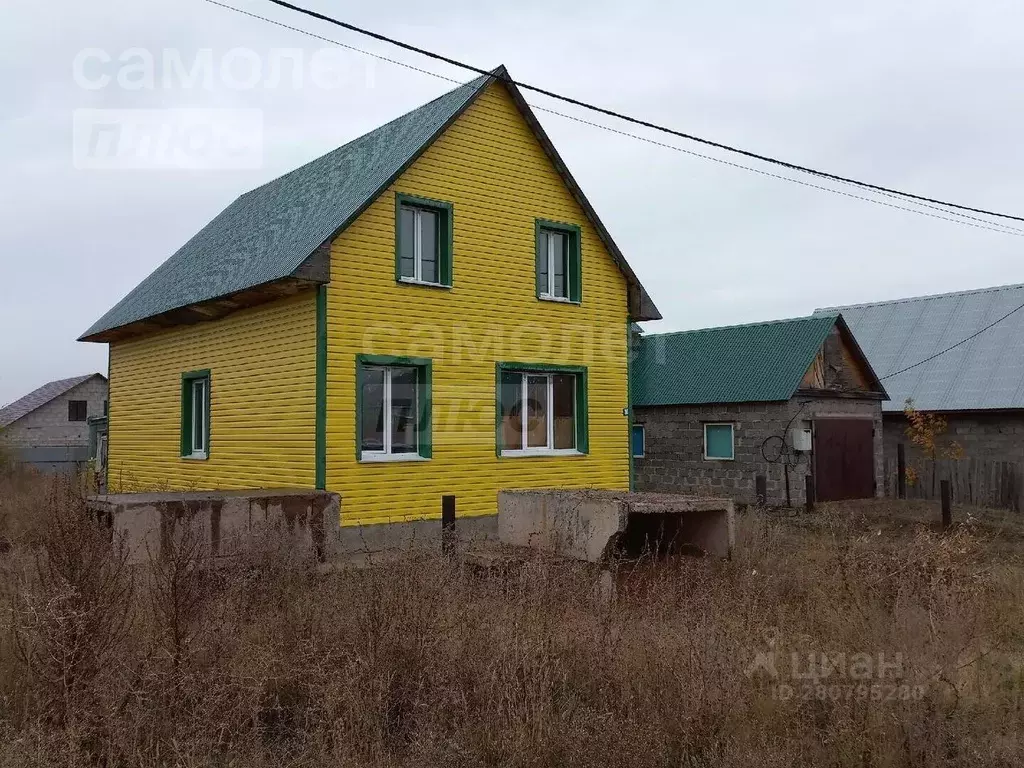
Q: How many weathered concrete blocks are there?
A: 2